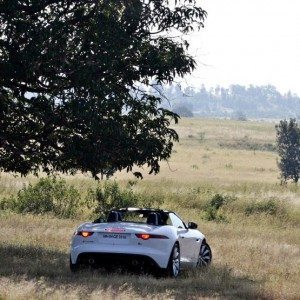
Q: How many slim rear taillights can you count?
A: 2